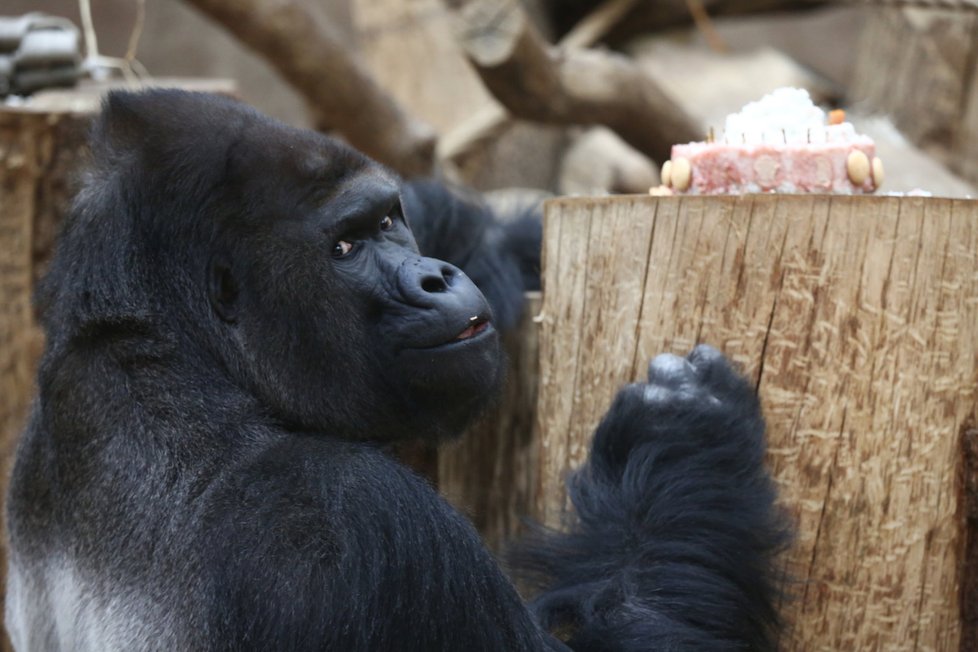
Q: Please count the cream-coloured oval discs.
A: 4